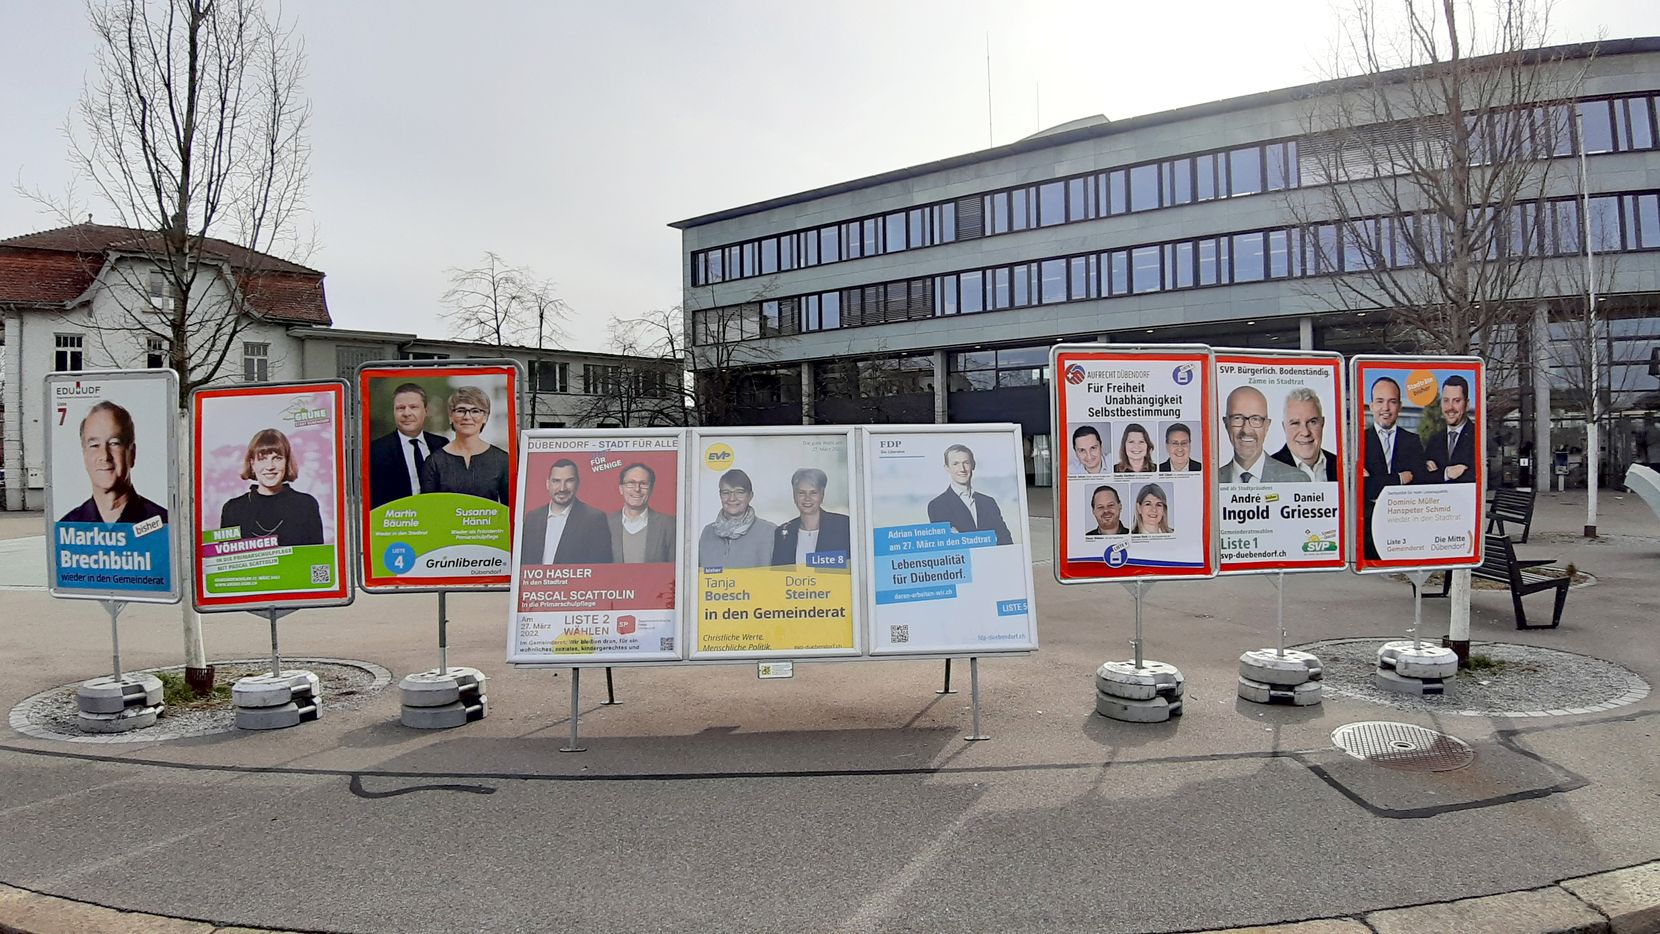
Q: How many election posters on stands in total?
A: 9